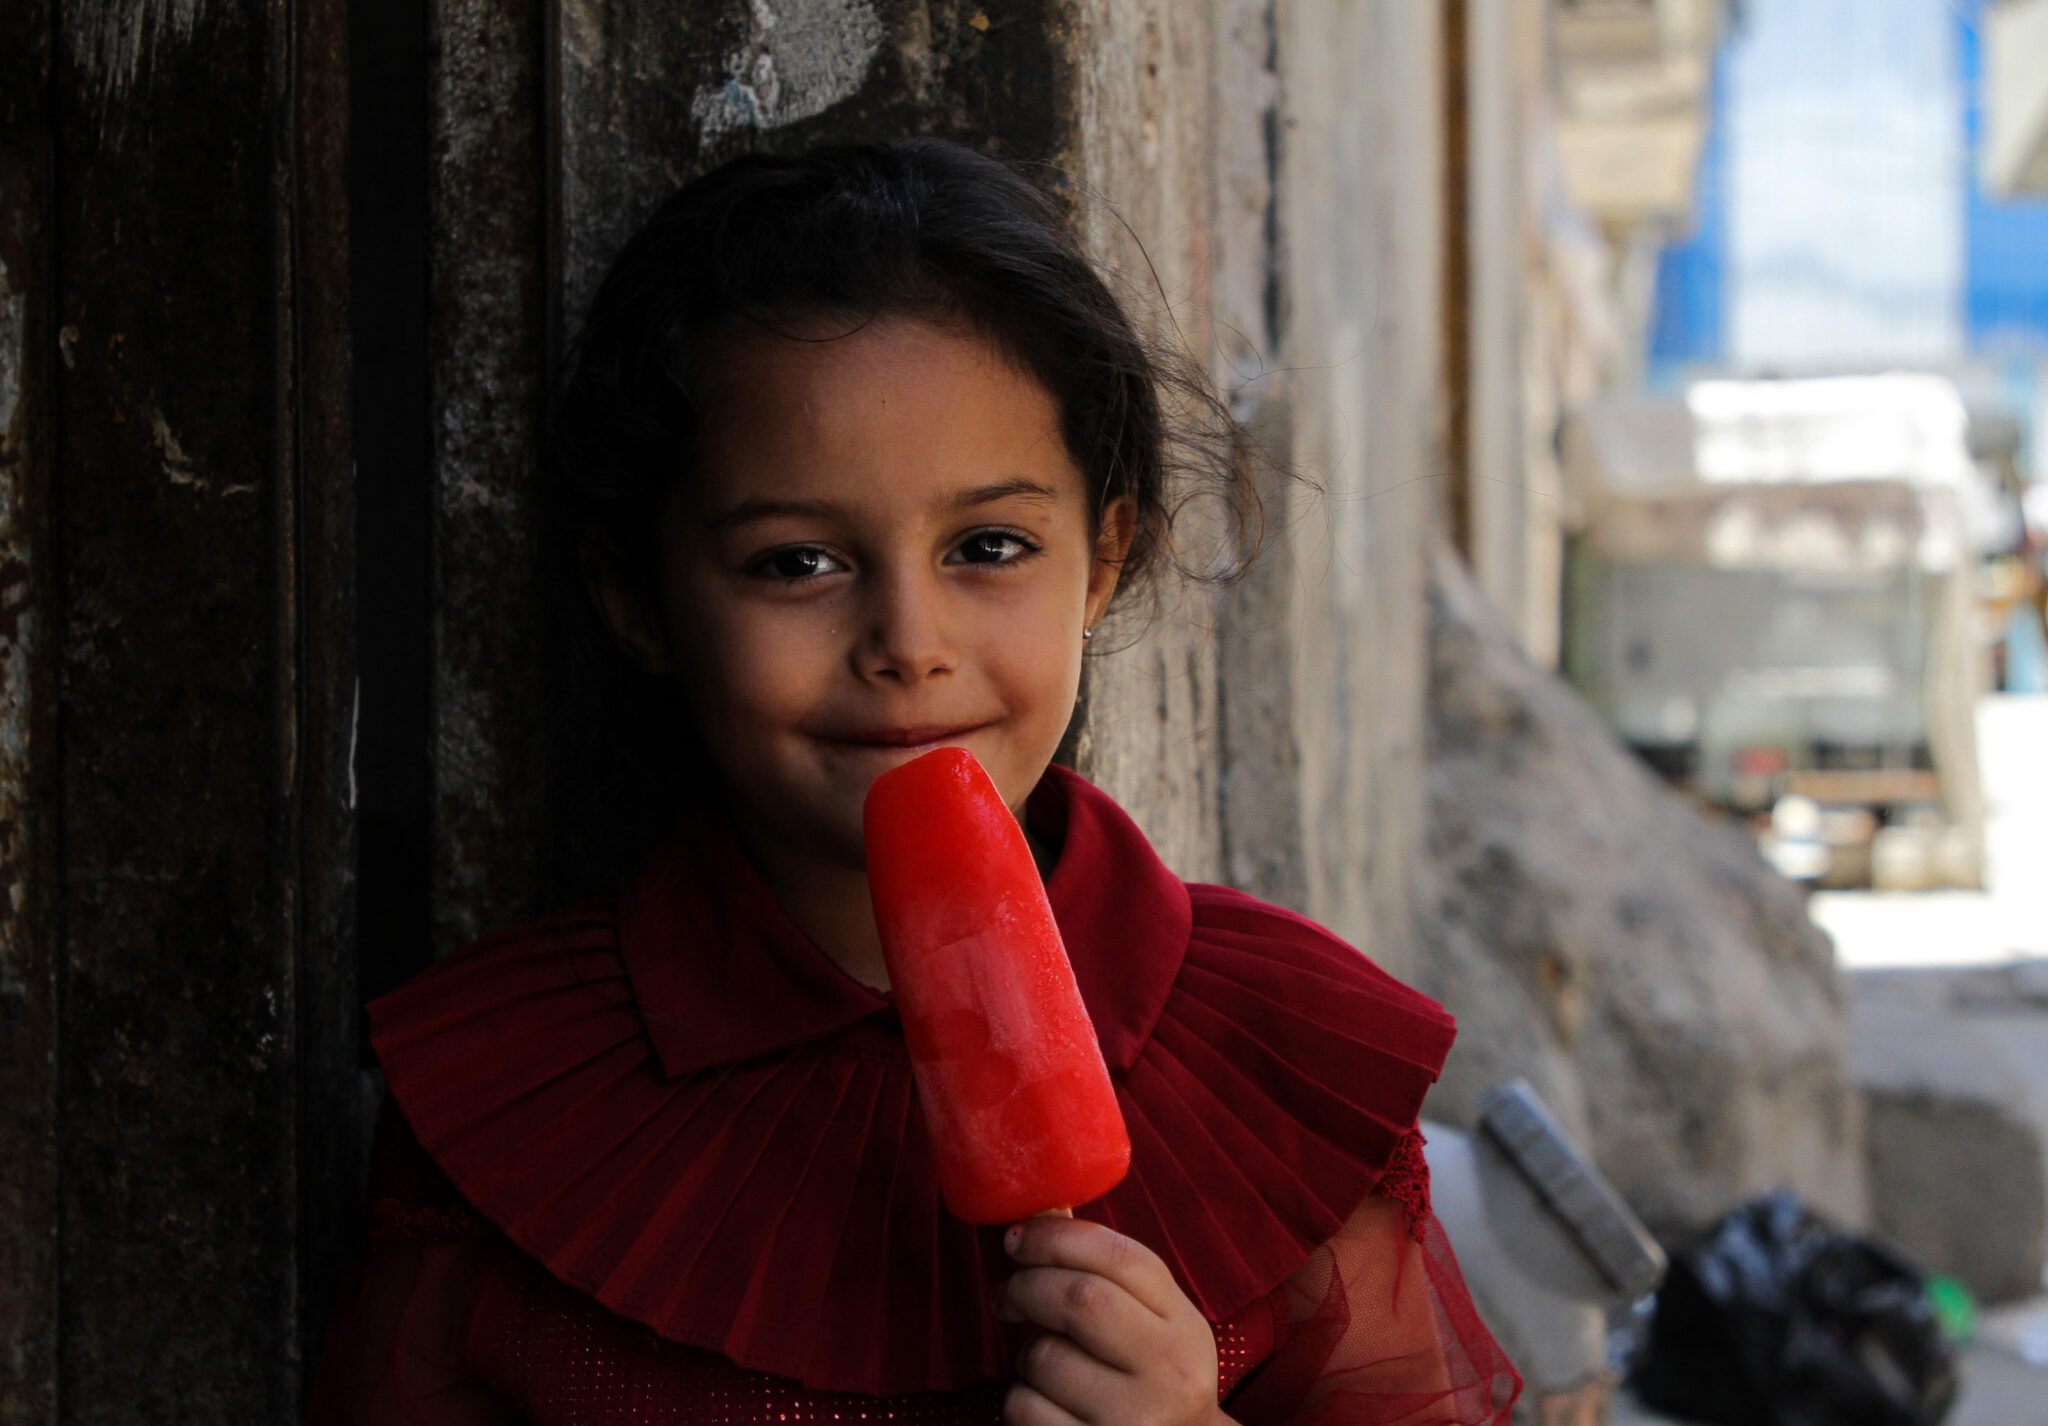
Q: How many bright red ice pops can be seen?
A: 1